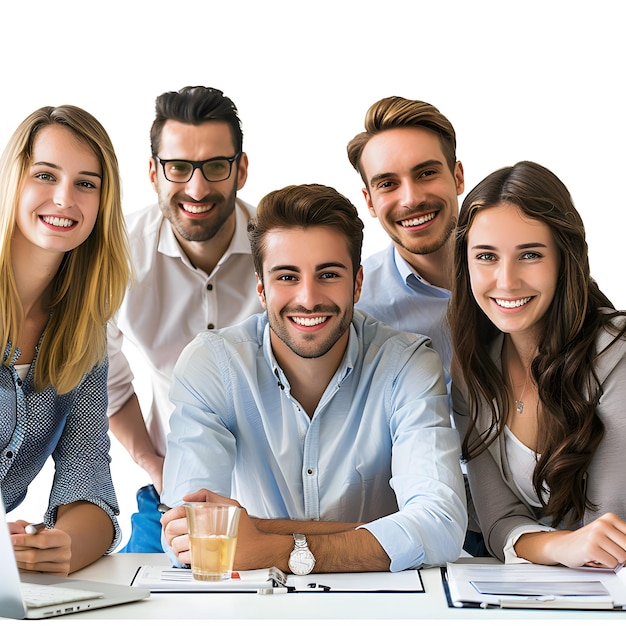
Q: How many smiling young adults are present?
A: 5